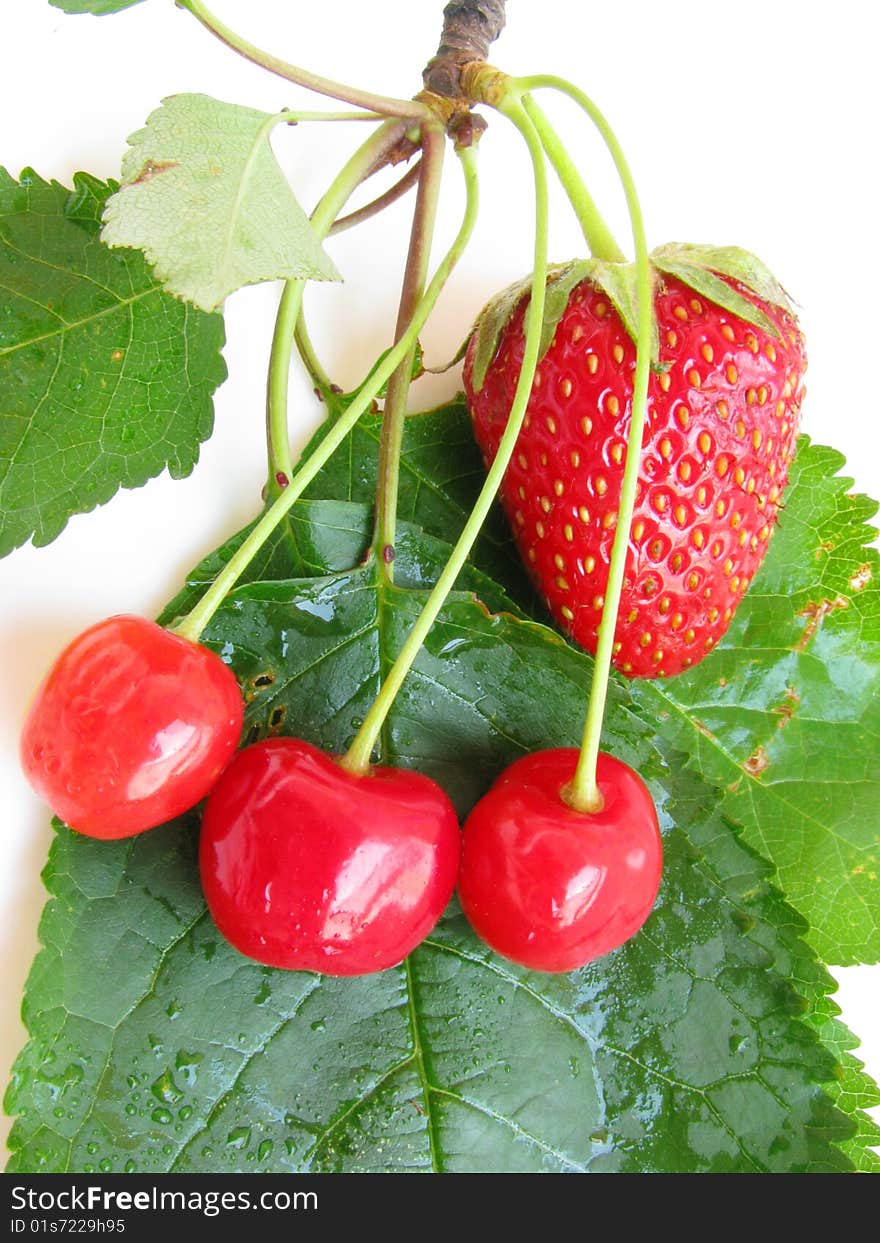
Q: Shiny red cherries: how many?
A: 3